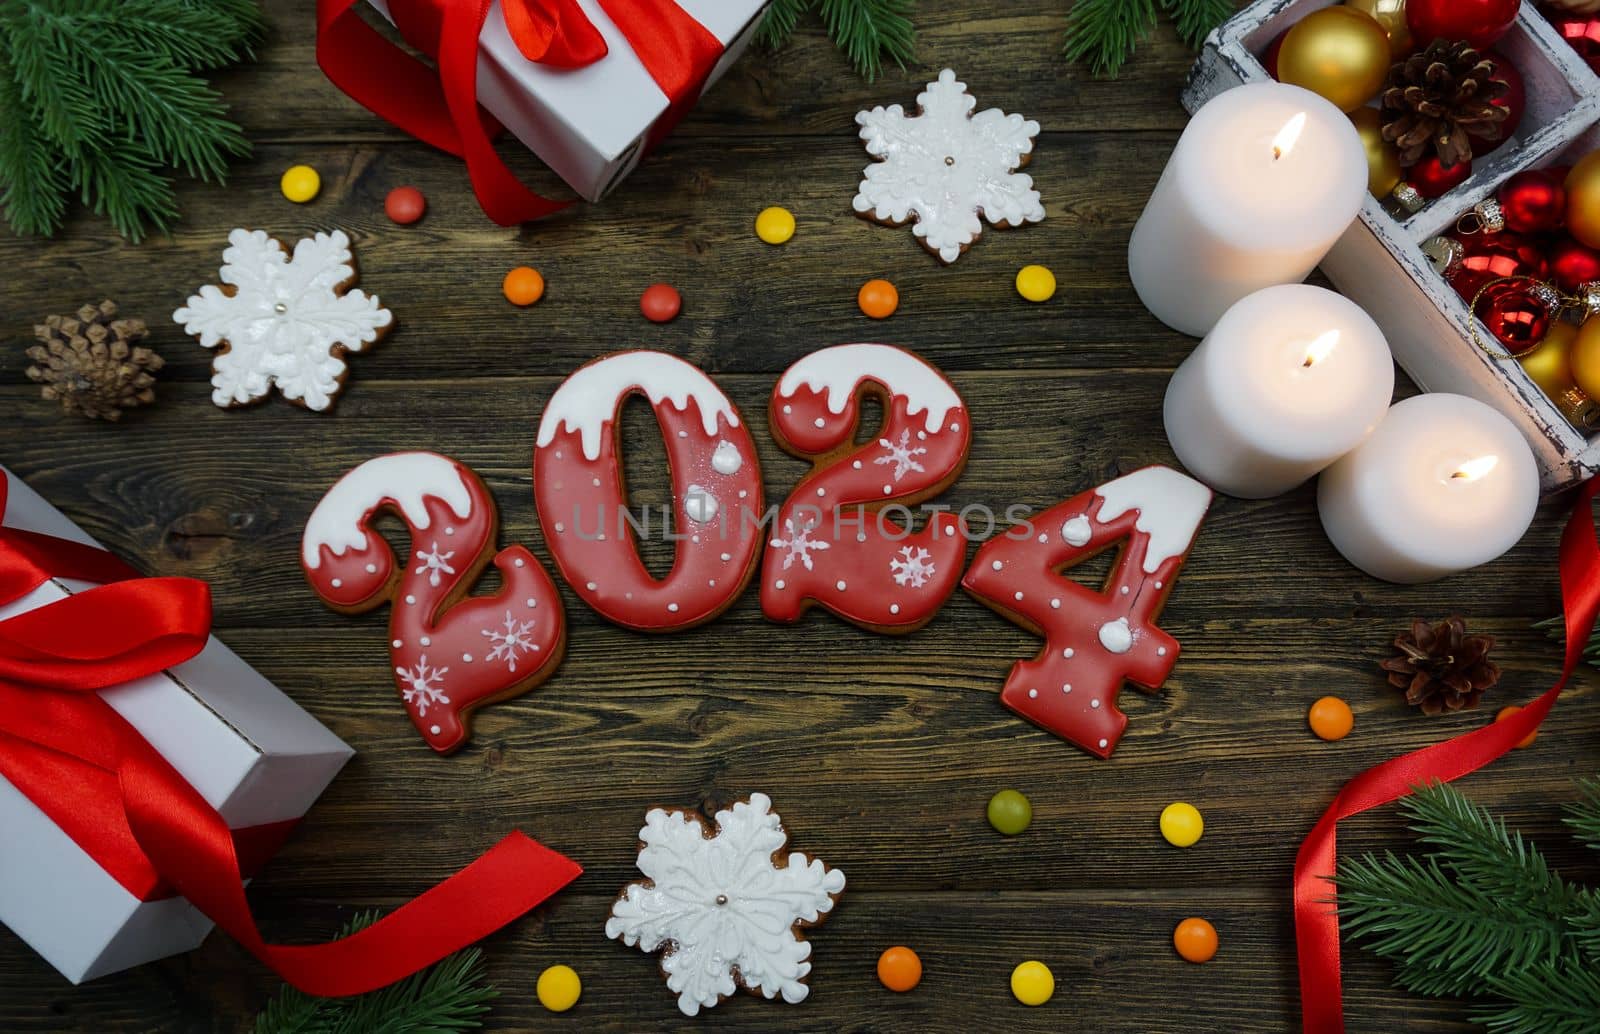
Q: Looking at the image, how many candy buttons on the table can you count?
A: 15